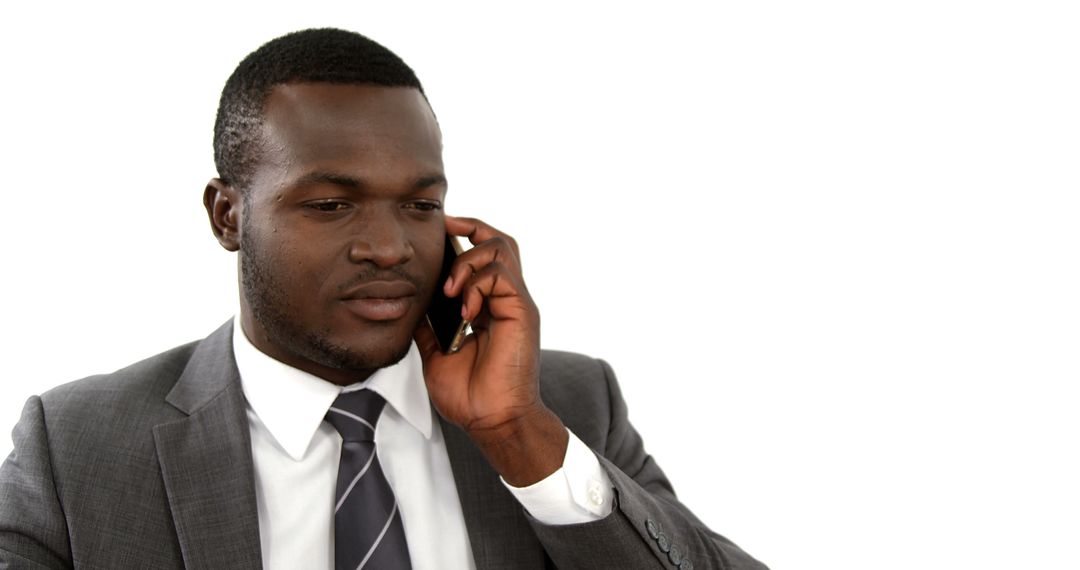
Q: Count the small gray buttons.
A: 4